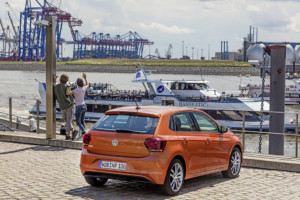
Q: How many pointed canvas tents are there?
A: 0